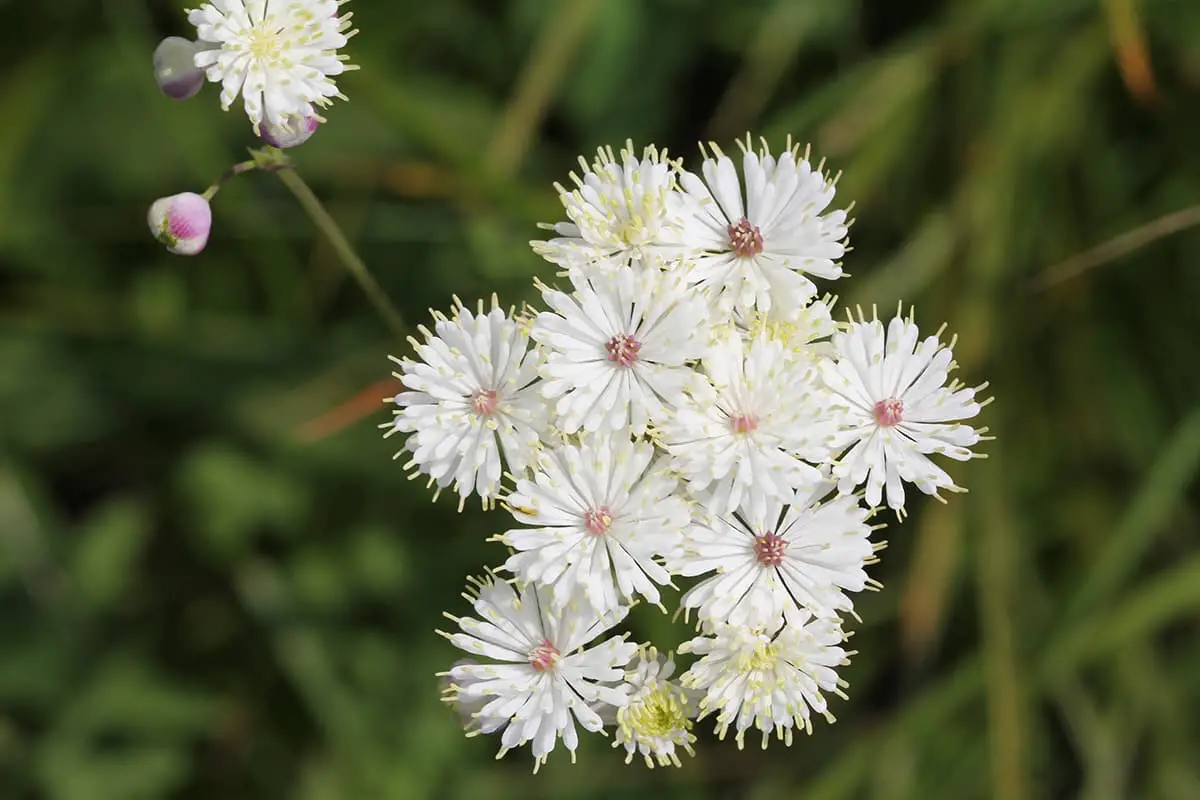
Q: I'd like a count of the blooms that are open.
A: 13